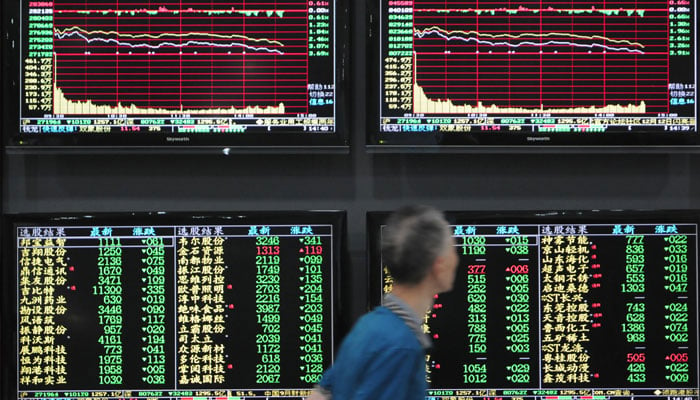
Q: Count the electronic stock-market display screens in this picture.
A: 4